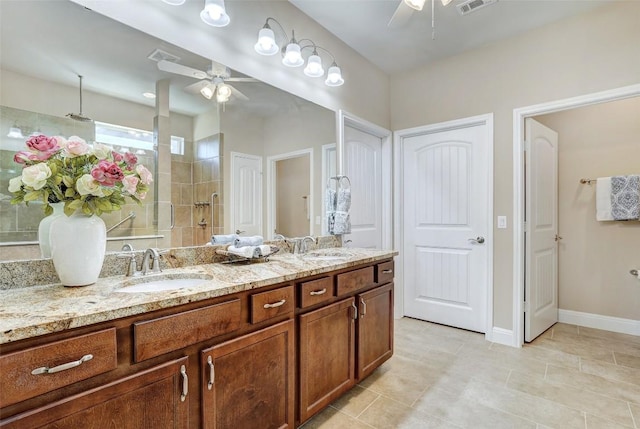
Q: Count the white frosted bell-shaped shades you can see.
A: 6